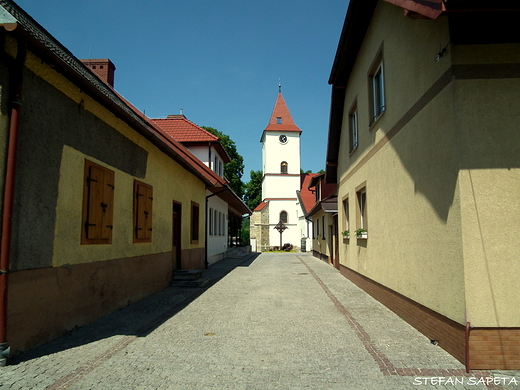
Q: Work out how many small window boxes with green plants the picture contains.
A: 2